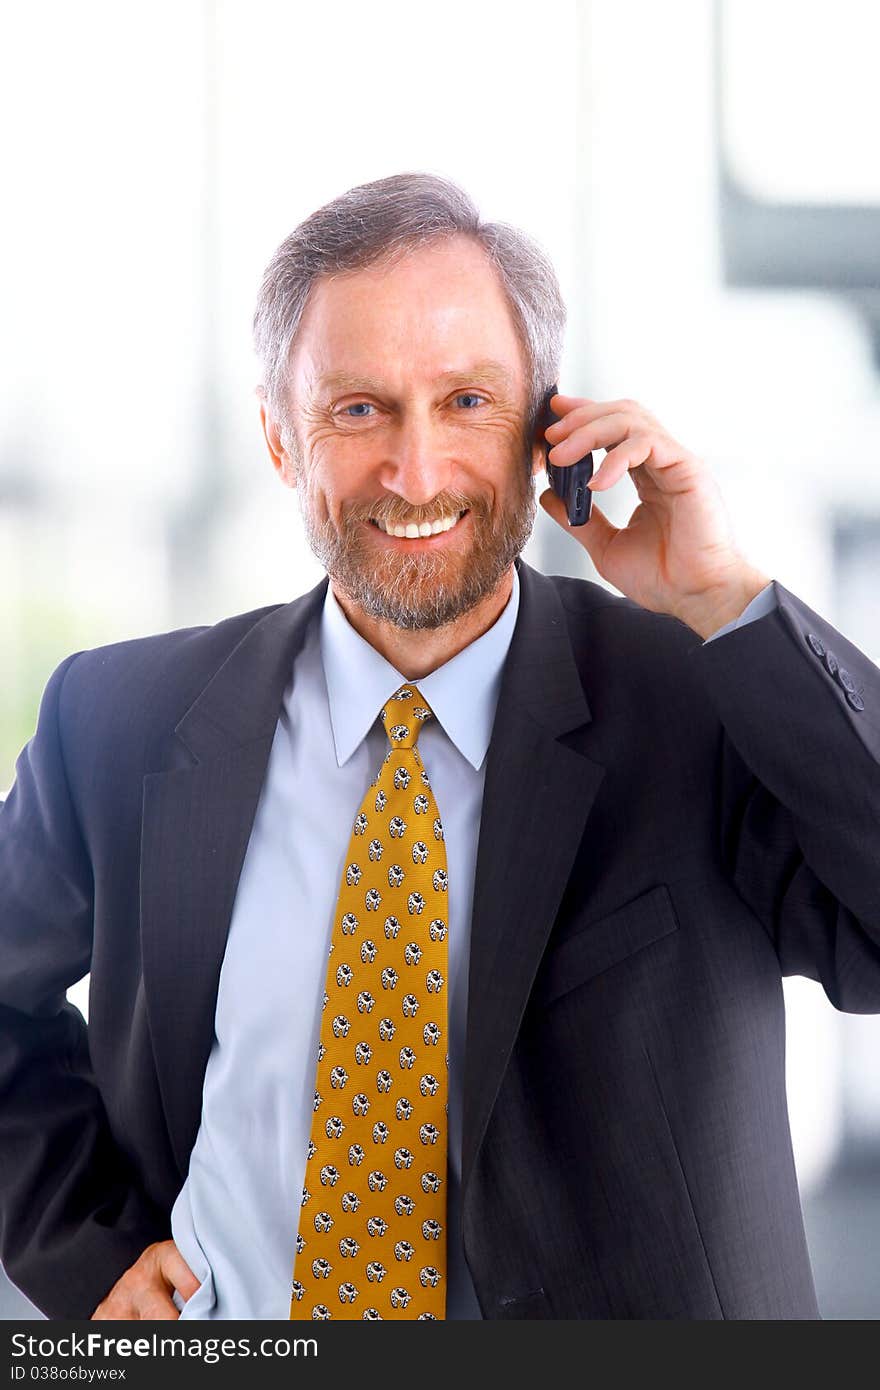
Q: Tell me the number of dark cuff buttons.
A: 4